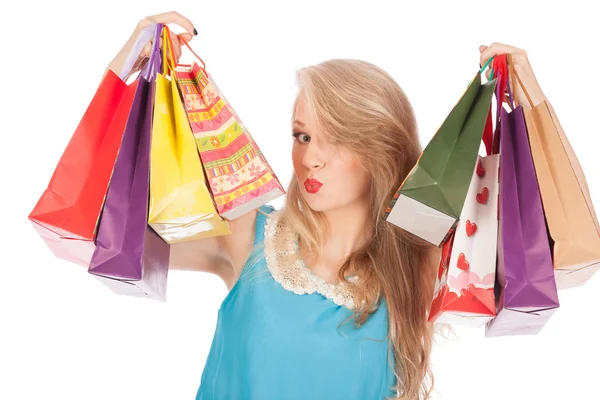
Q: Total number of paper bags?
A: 8